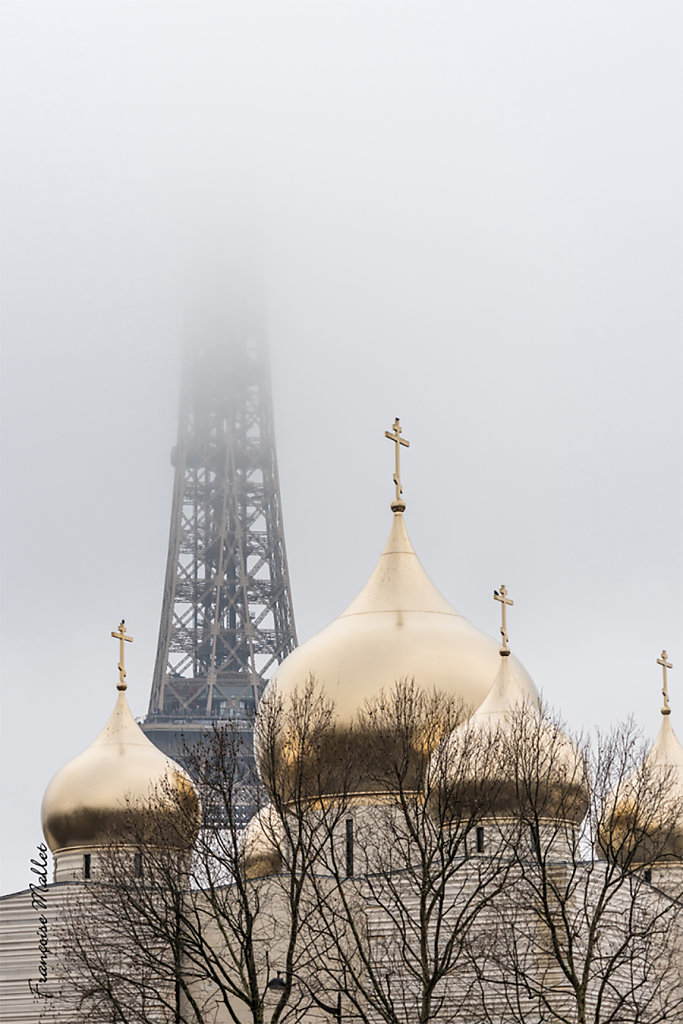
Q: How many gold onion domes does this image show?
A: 5